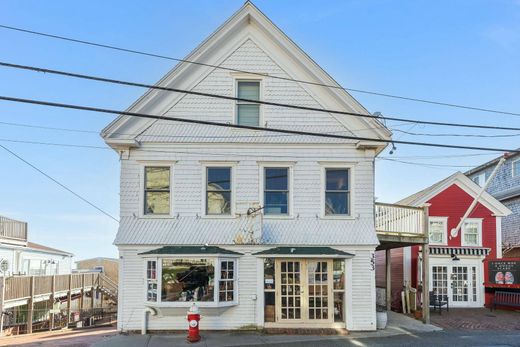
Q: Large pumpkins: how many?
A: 0